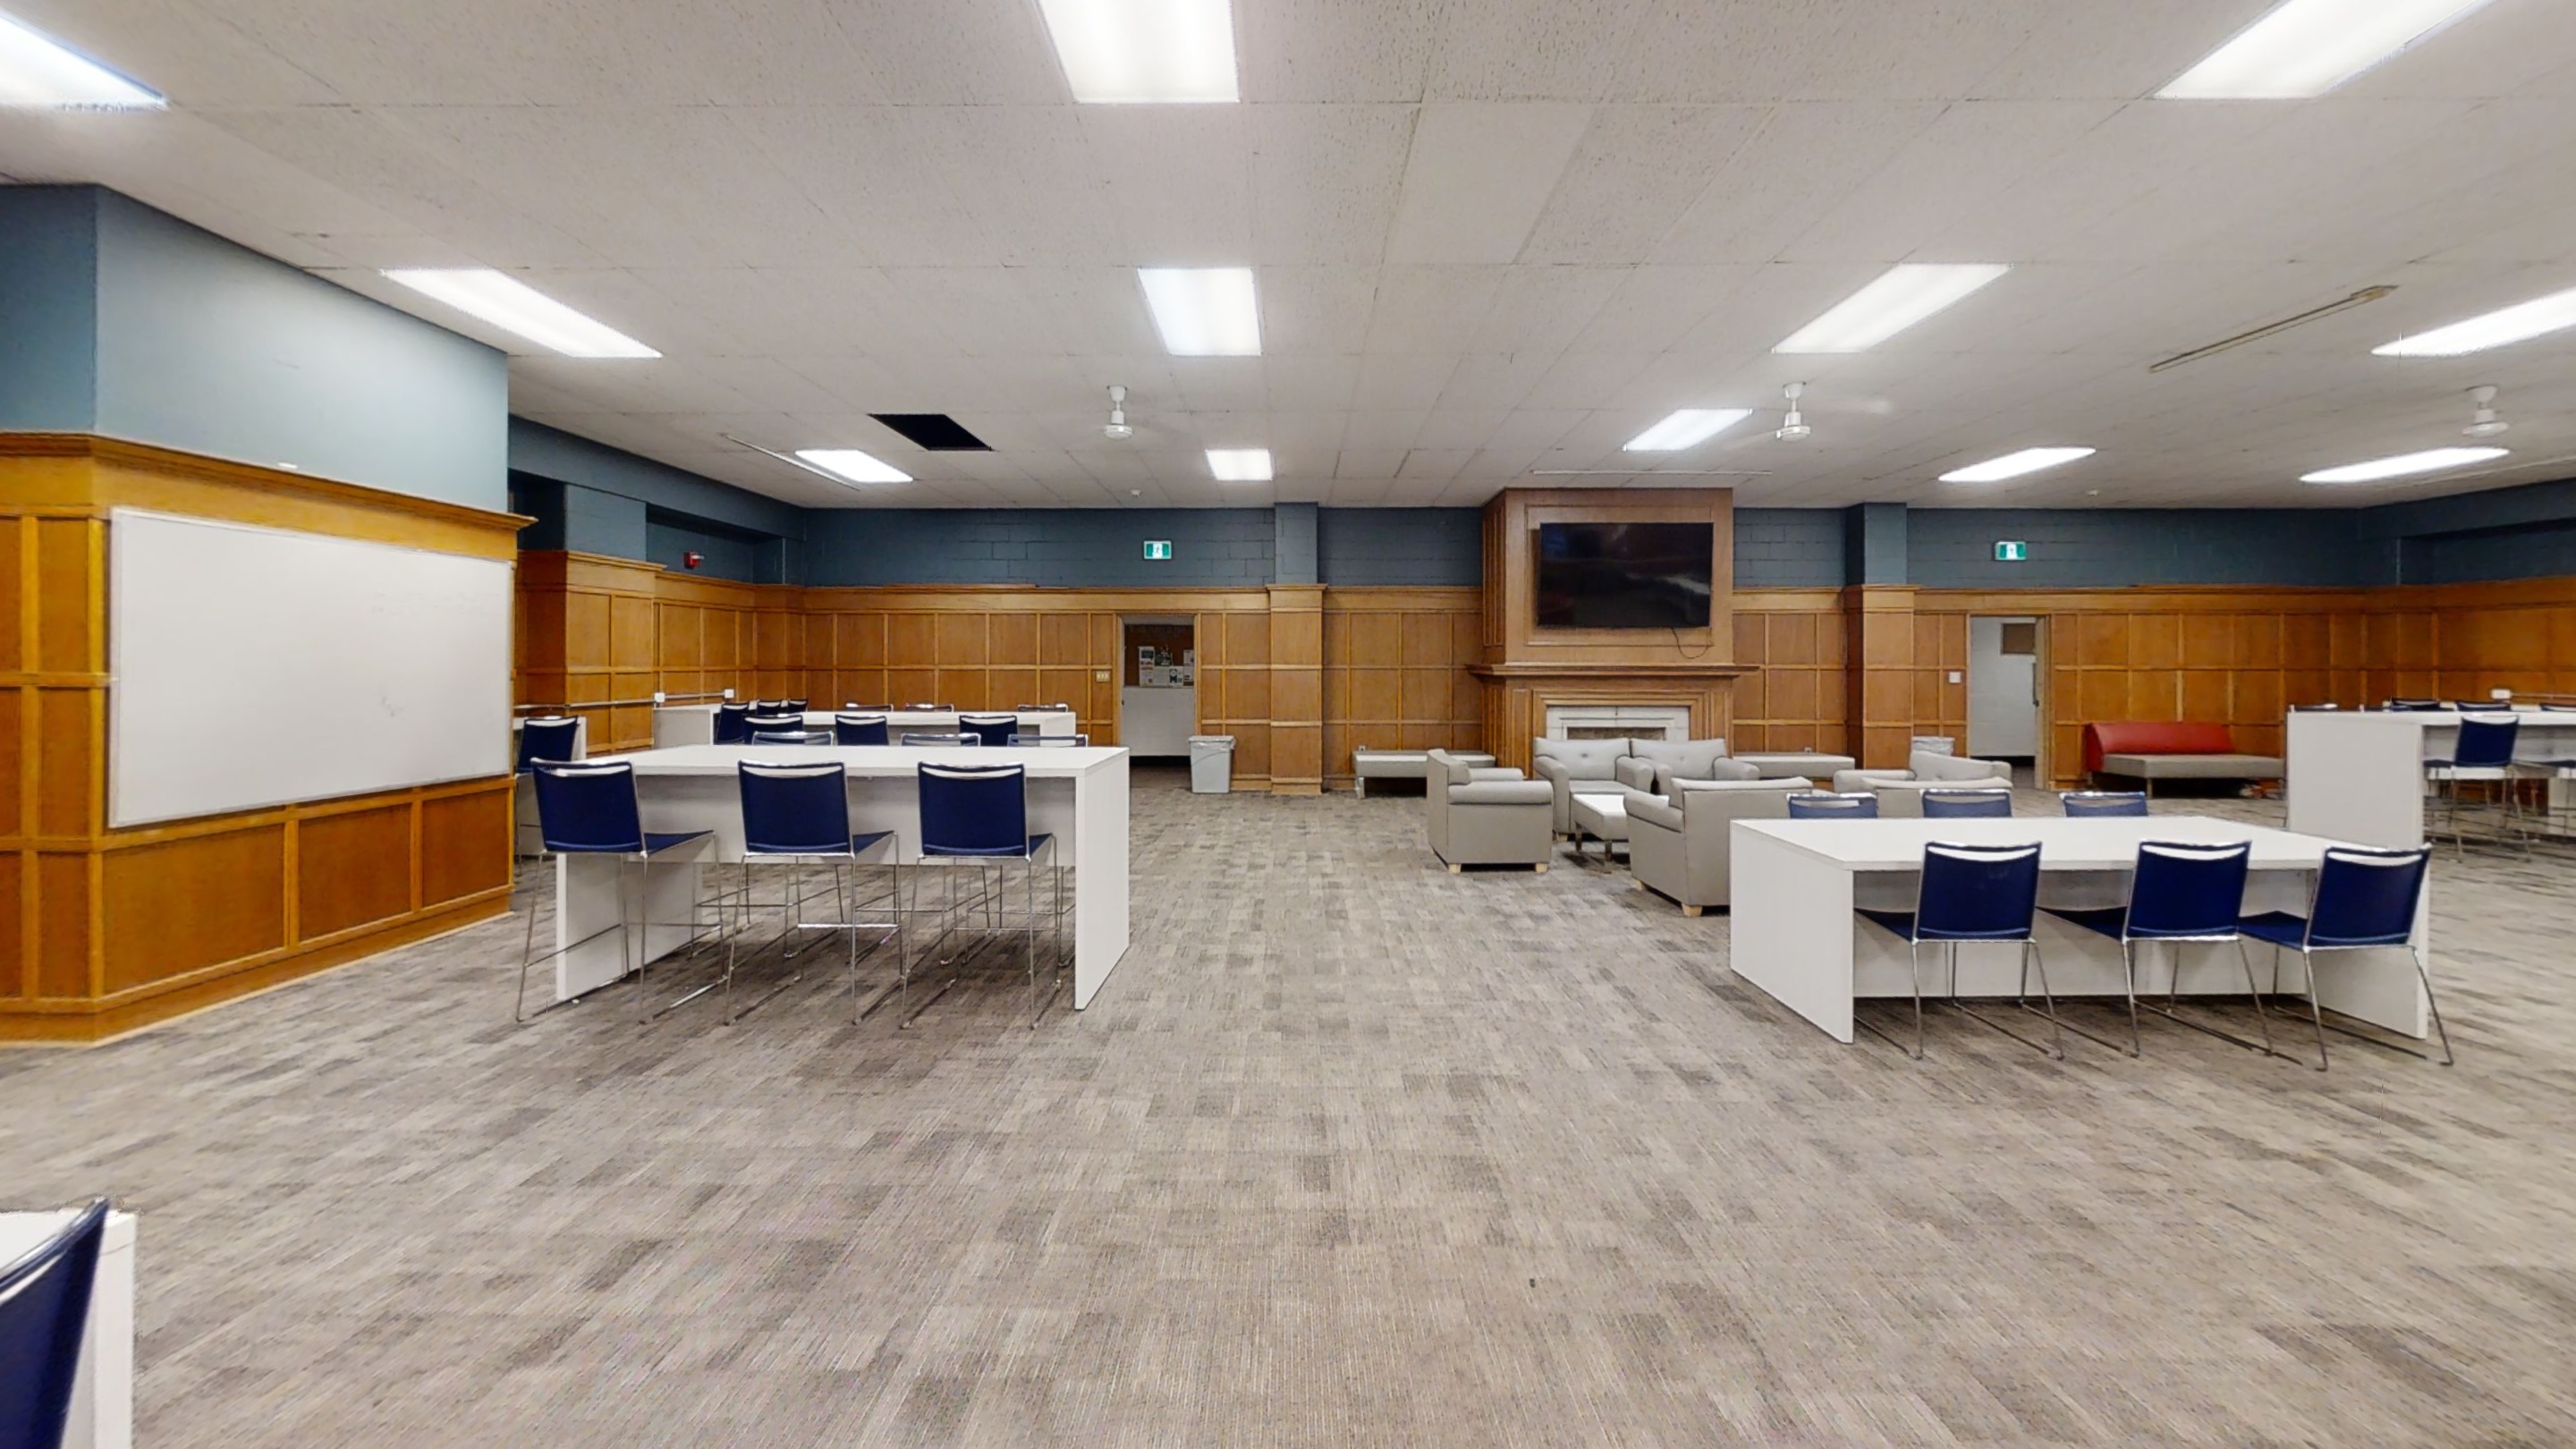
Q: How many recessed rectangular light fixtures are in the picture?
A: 12